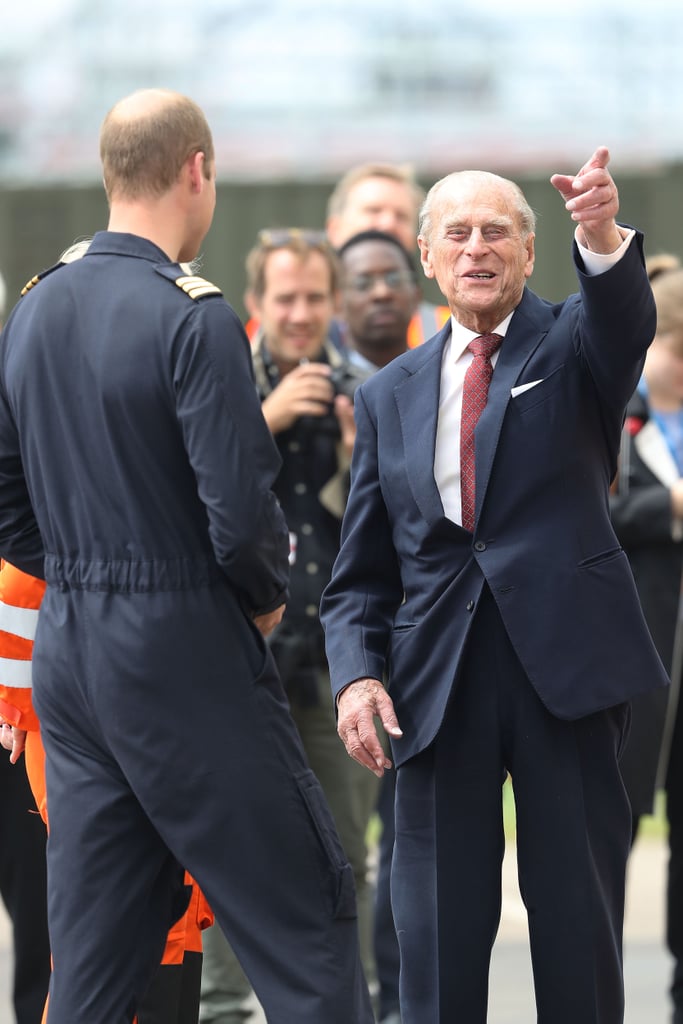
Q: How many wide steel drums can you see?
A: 0